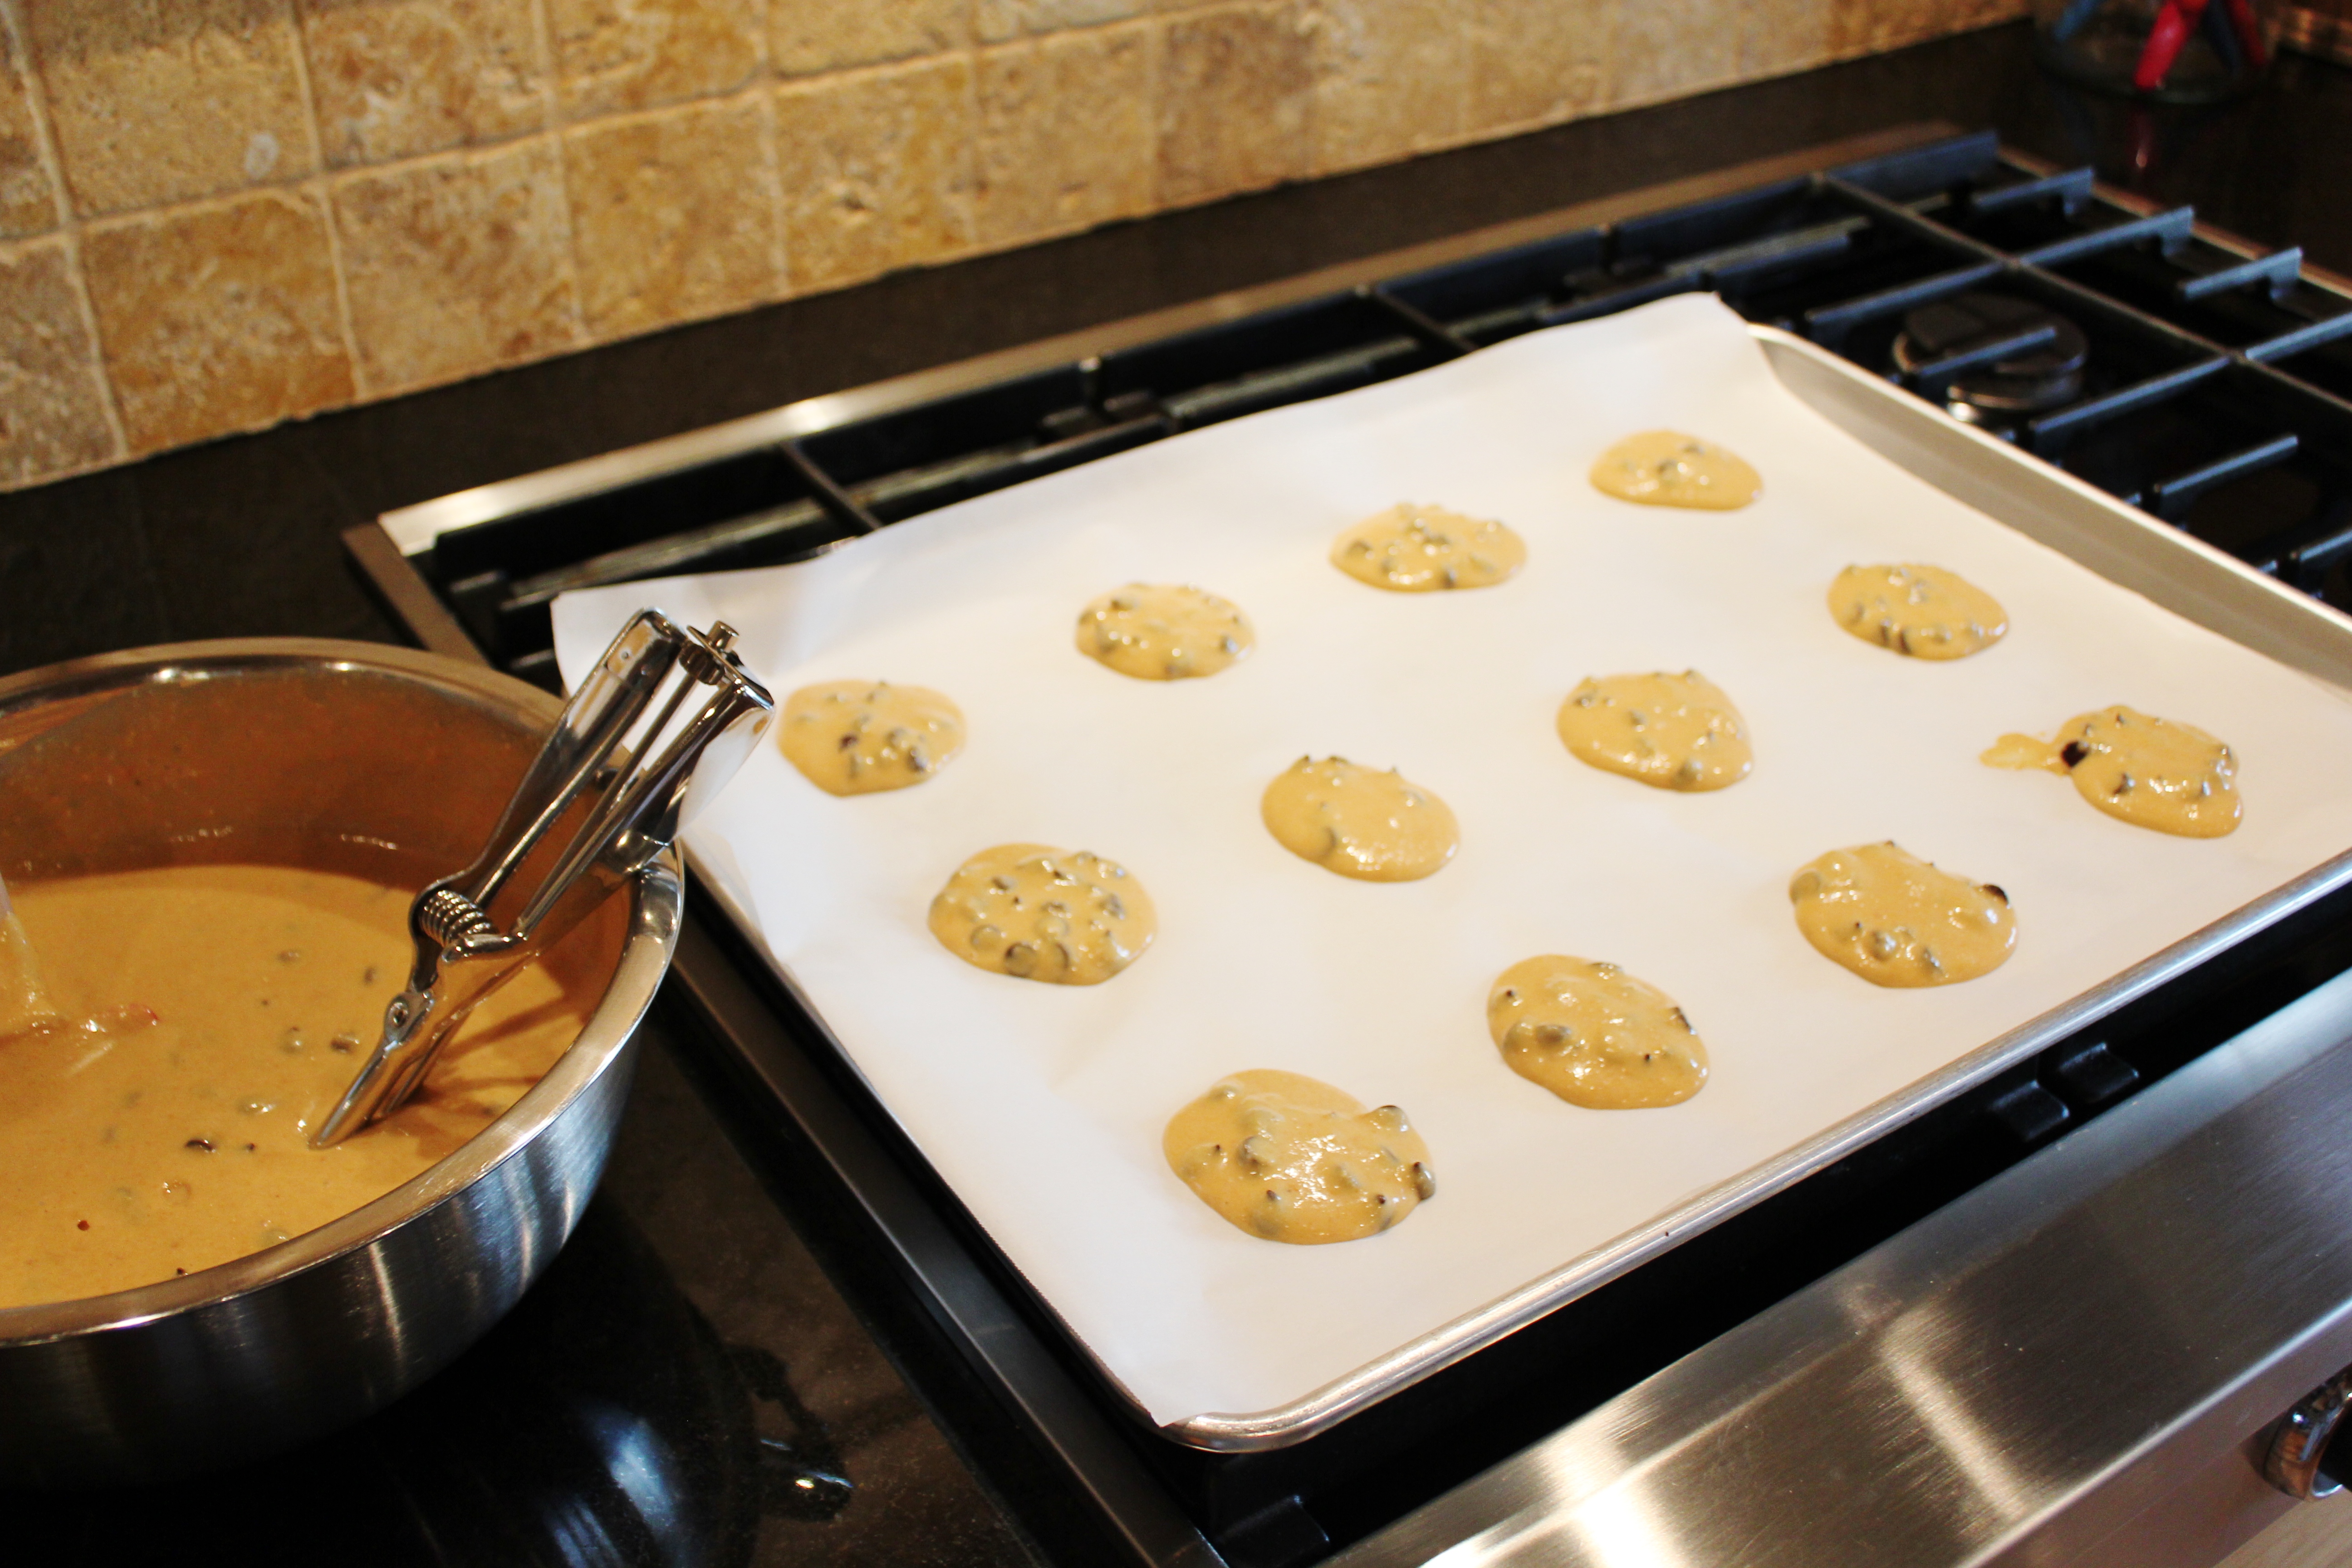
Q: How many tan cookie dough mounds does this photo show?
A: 12